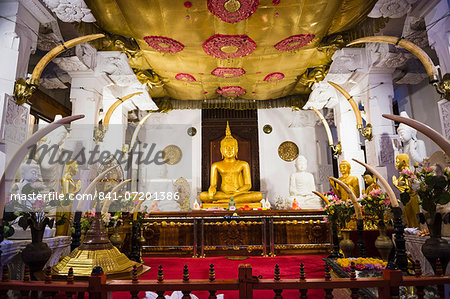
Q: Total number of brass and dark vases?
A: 5